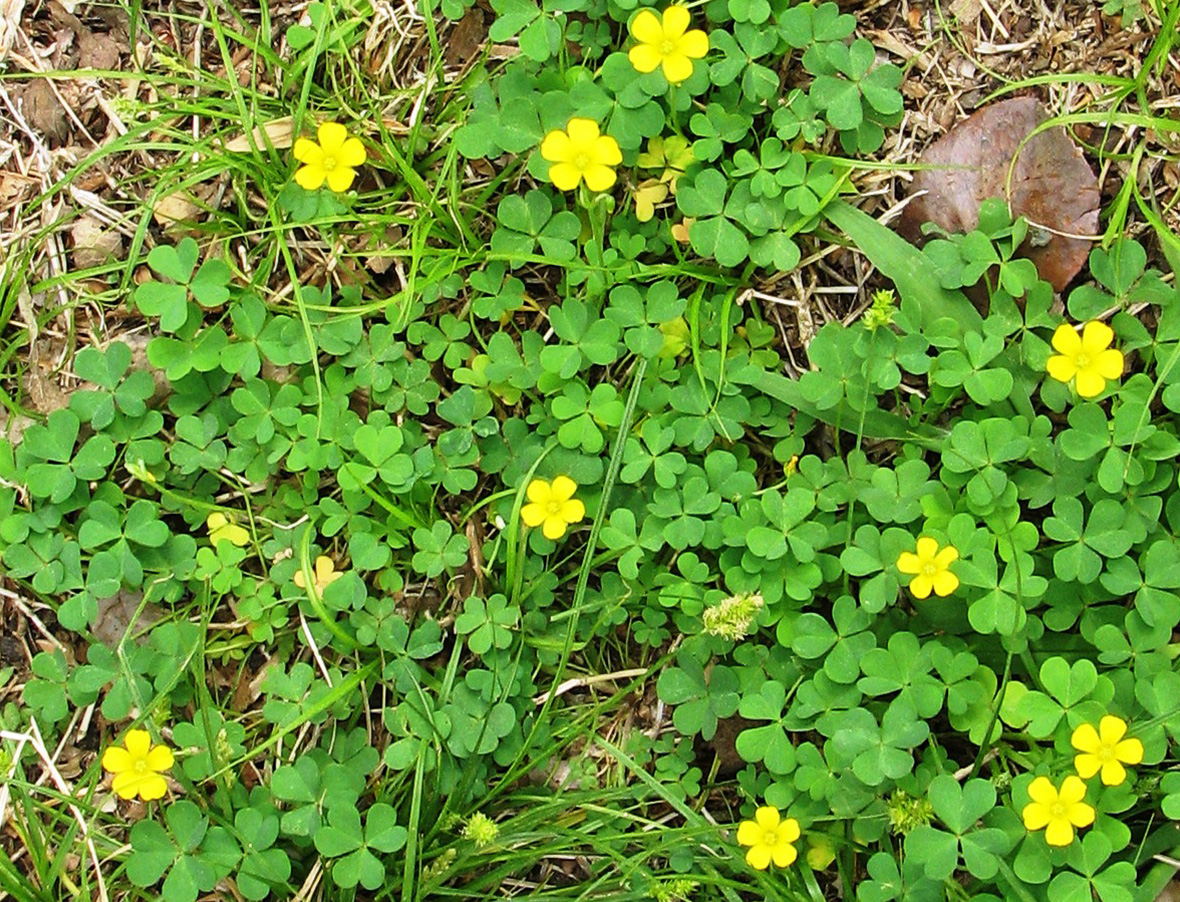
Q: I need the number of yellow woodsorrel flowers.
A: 10